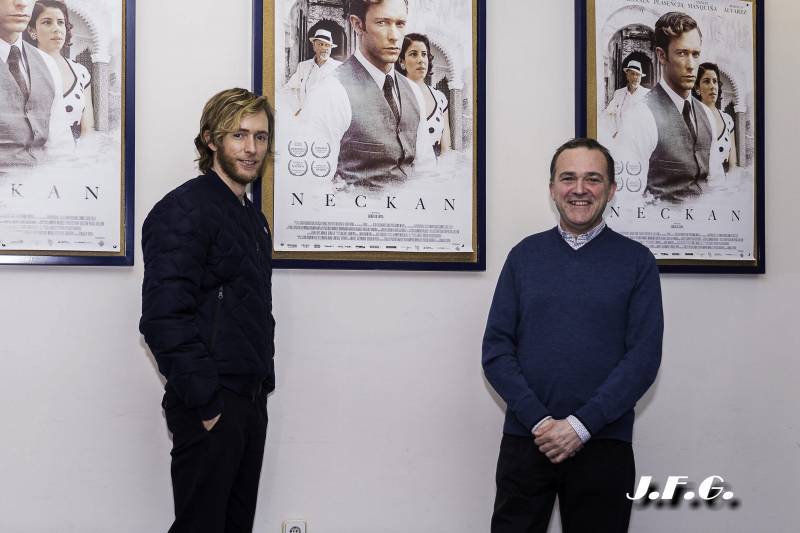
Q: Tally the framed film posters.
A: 3